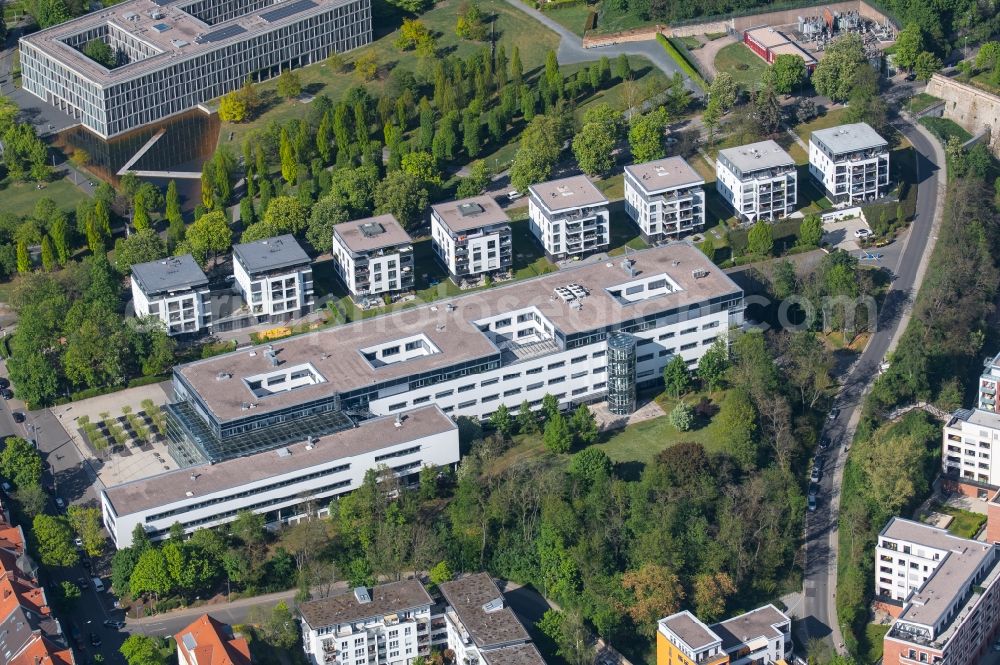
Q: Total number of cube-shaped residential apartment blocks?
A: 8